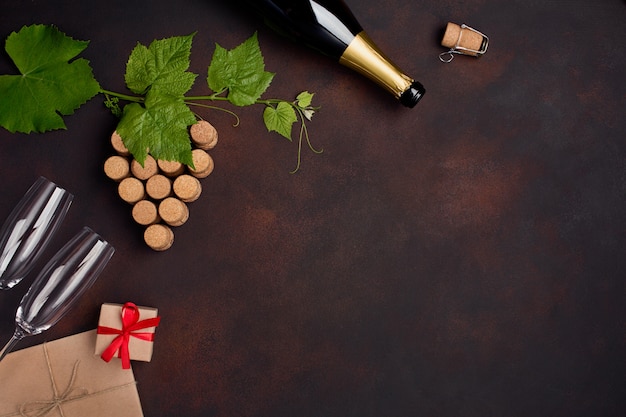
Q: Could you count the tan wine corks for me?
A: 13